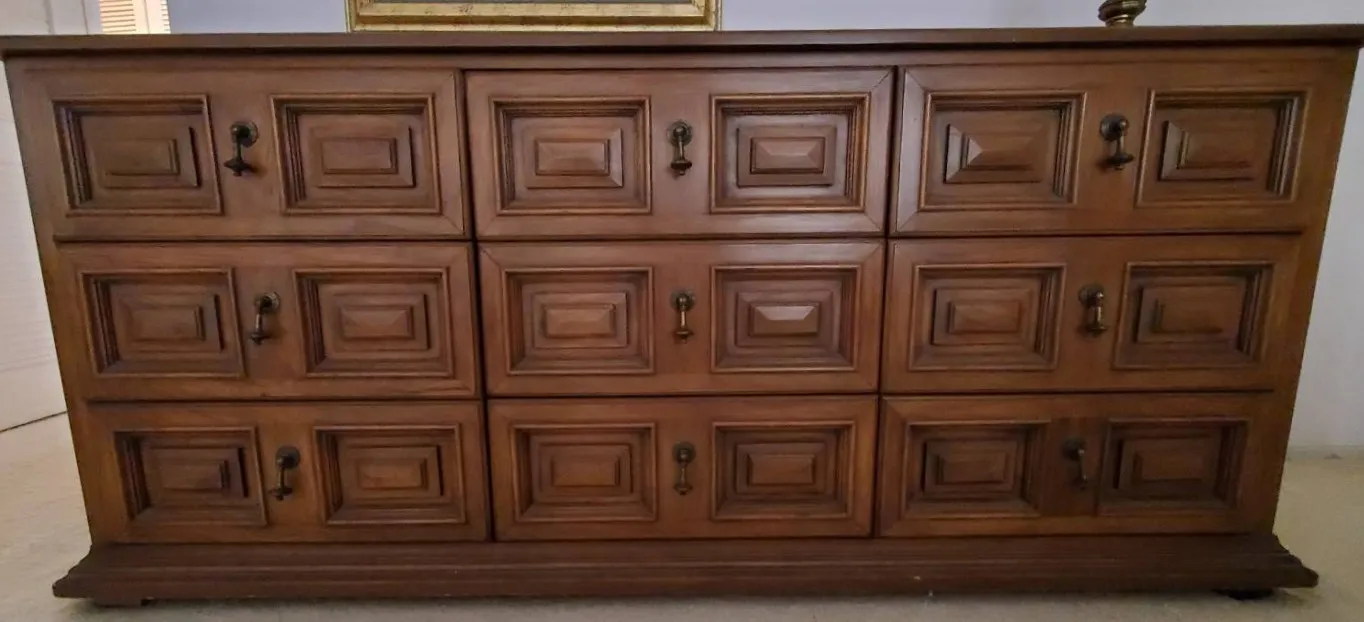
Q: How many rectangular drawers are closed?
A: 9